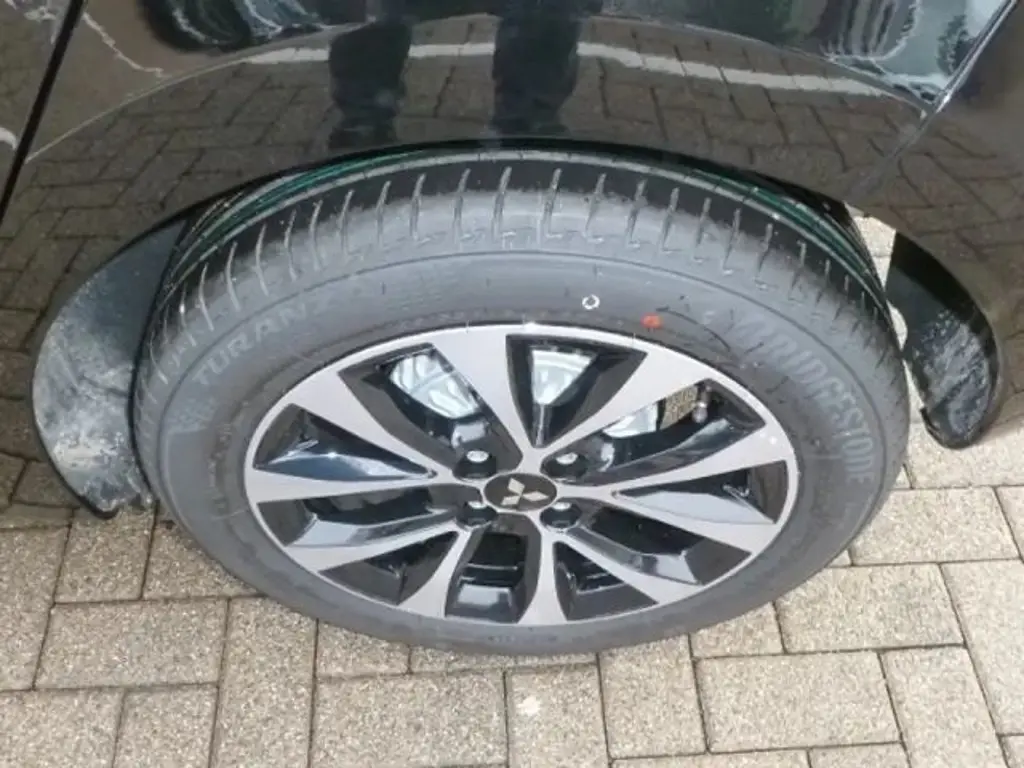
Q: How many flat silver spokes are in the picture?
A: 10